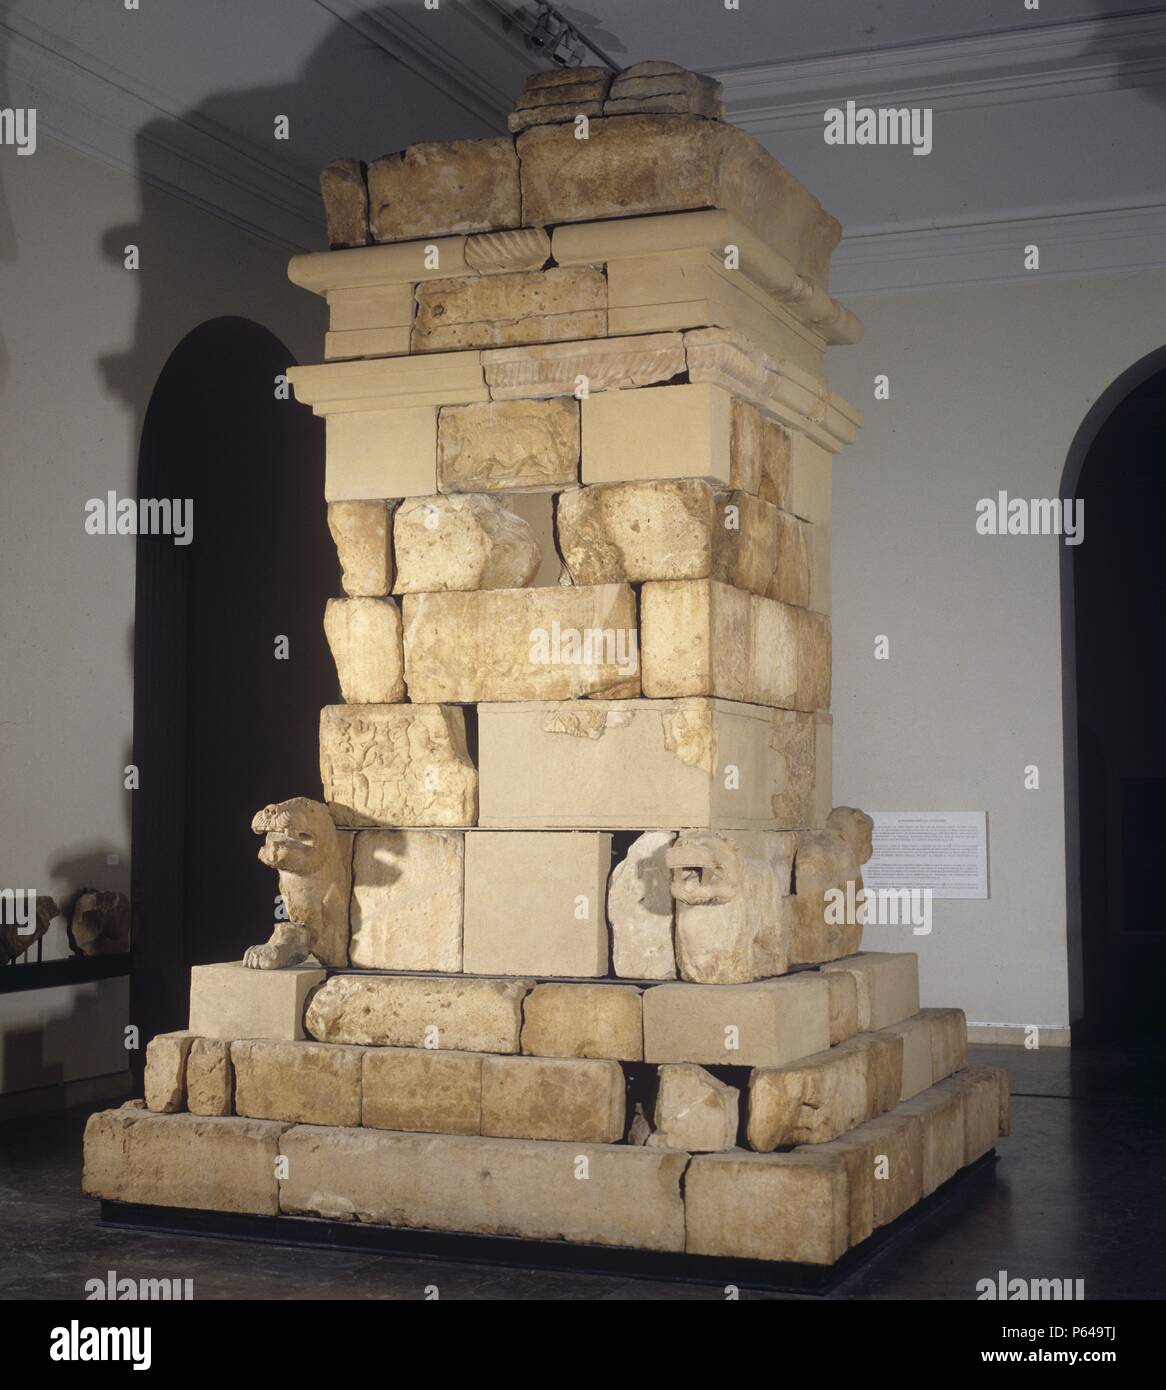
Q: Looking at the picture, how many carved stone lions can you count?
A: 3